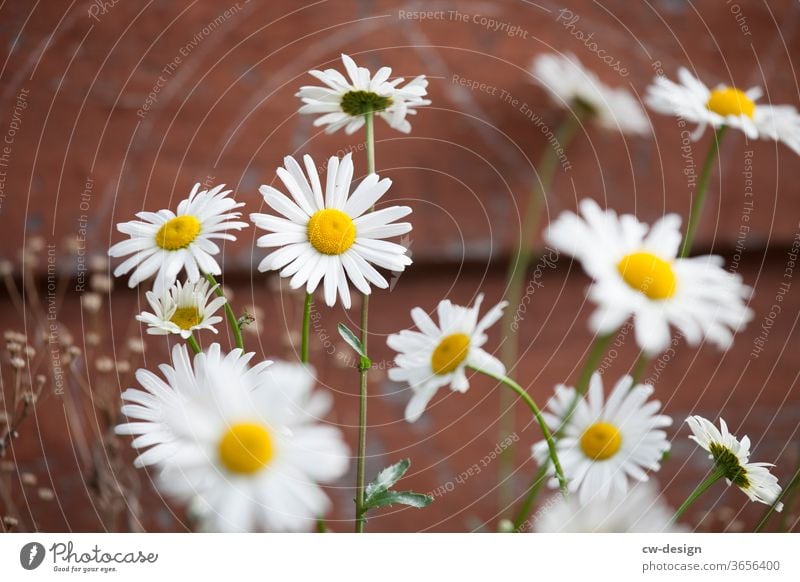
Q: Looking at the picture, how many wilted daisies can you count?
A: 0